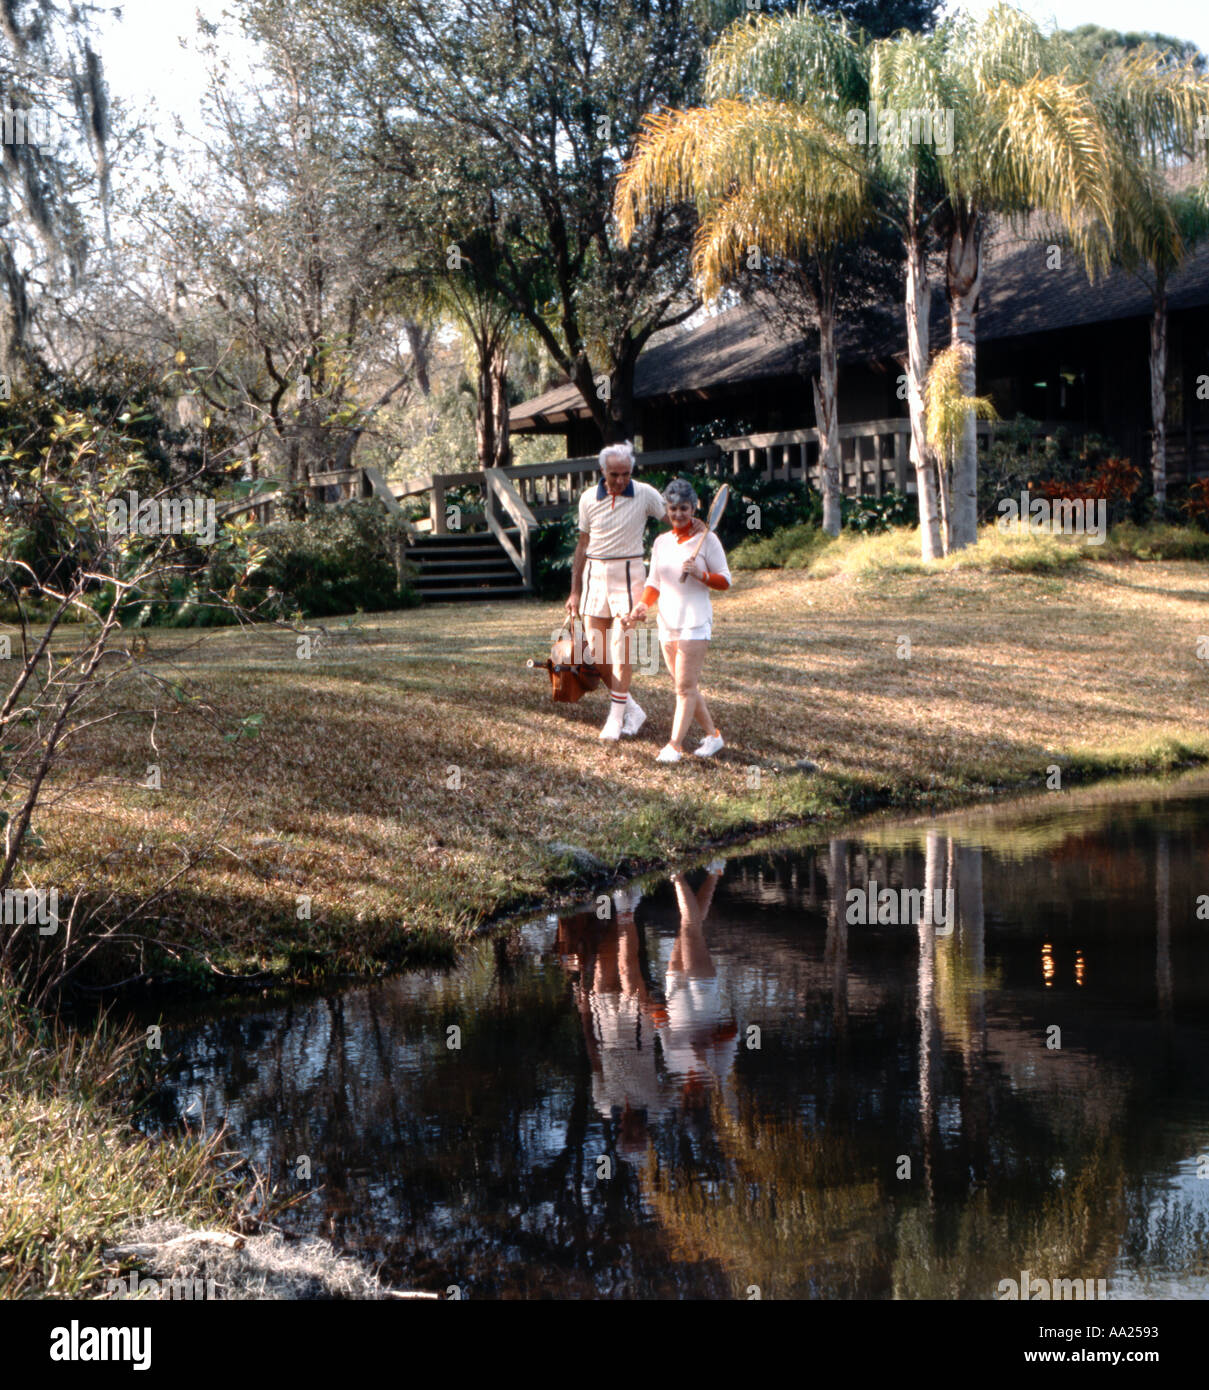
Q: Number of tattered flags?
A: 0